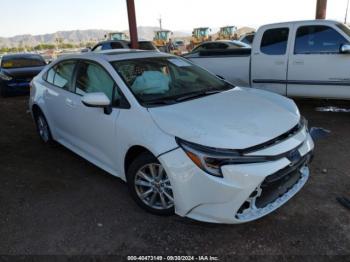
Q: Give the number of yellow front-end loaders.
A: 3